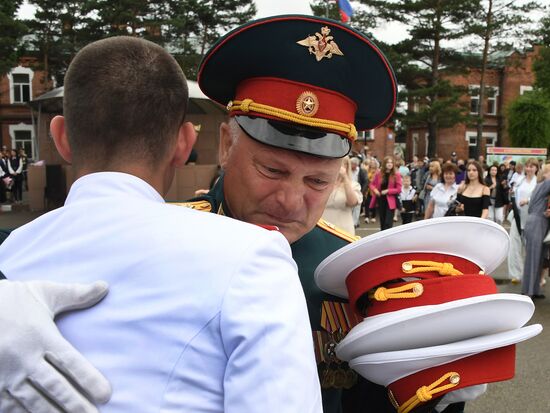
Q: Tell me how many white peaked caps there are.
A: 3